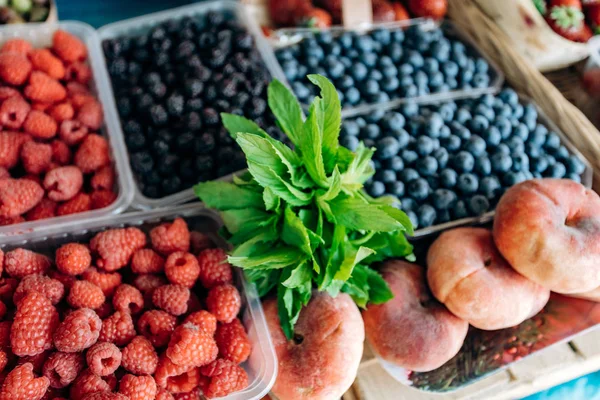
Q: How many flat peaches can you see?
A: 4